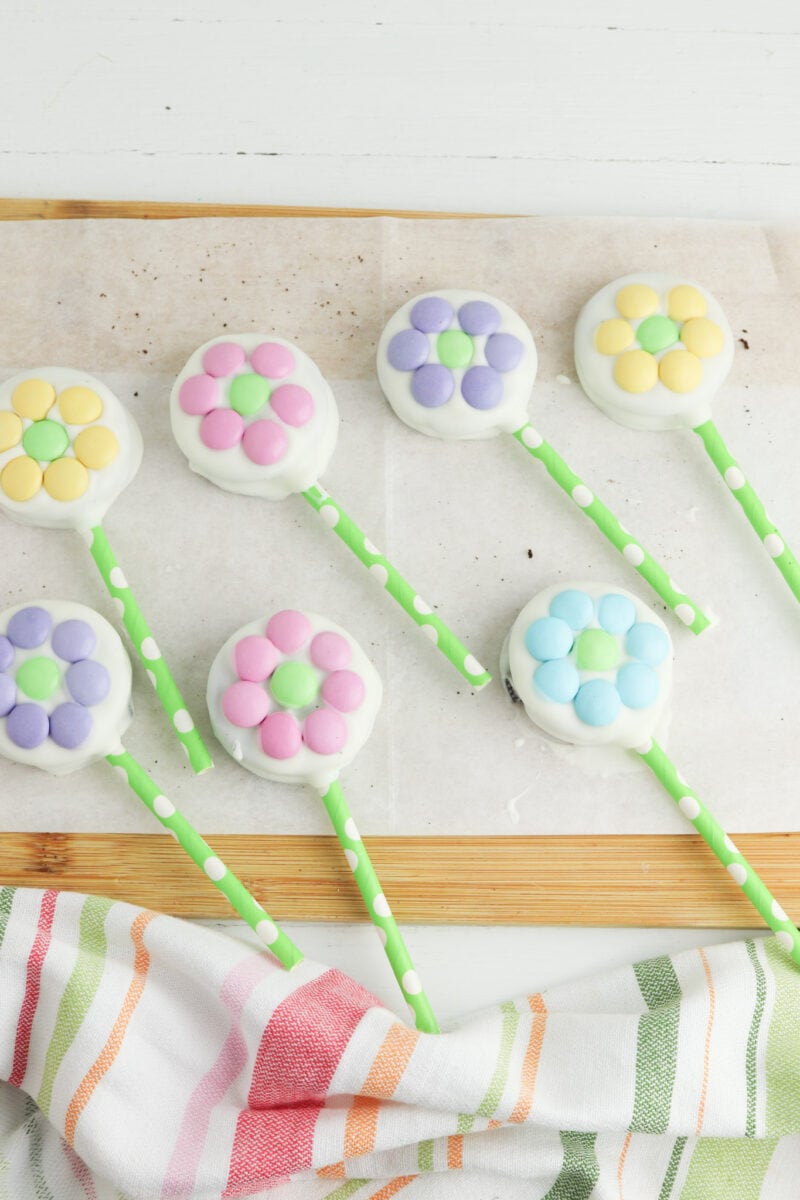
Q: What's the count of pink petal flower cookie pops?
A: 2